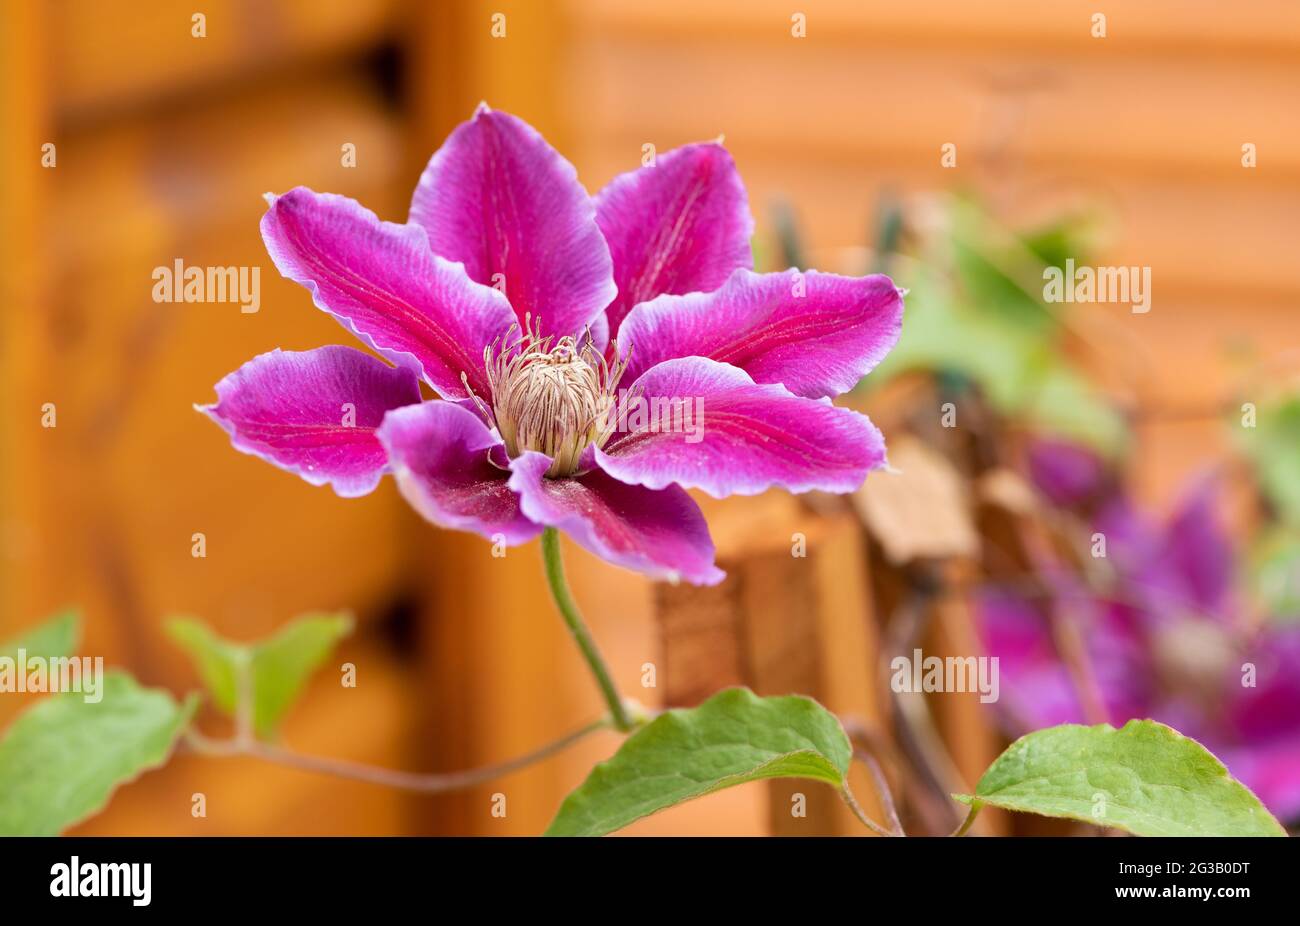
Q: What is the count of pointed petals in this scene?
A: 8